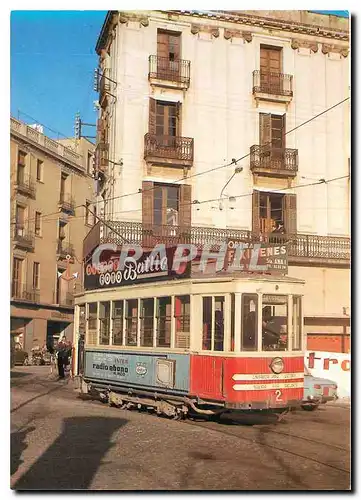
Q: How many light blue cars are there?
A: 1